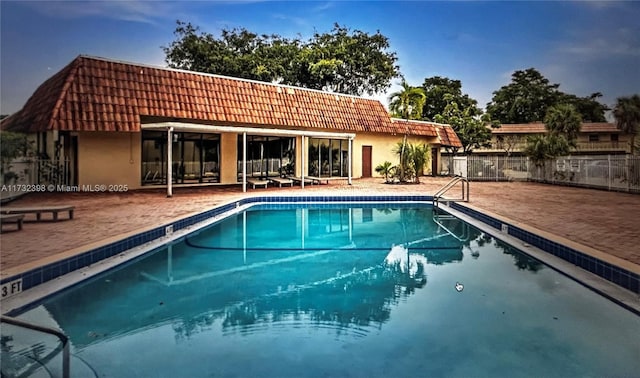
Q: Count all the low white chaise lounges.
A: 4